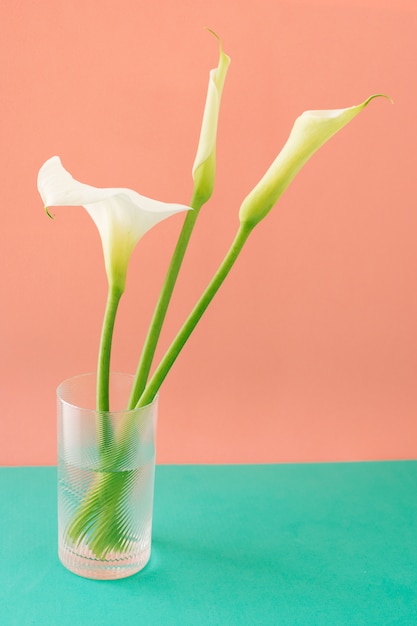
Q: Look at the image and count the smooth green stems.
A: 3